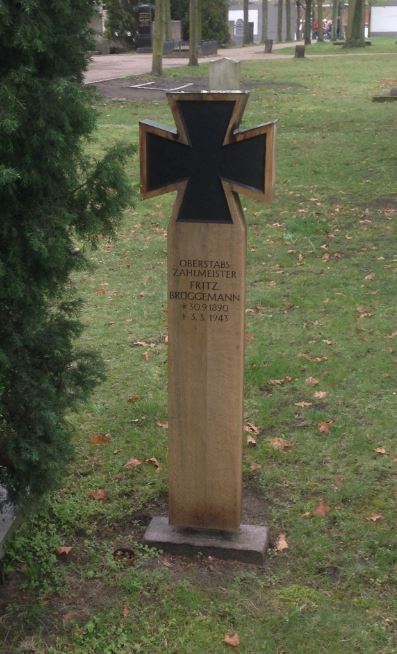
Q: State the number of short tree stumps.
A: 2